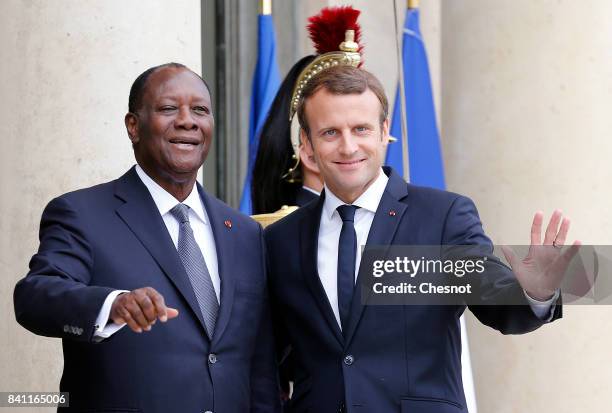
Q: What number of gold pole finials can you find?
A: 2